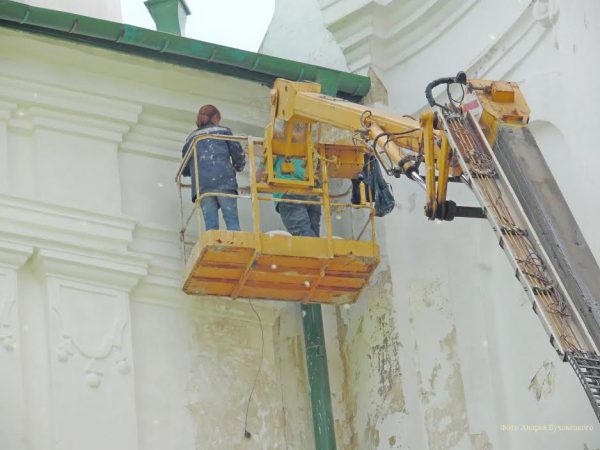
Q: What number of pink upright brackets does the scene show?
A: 0